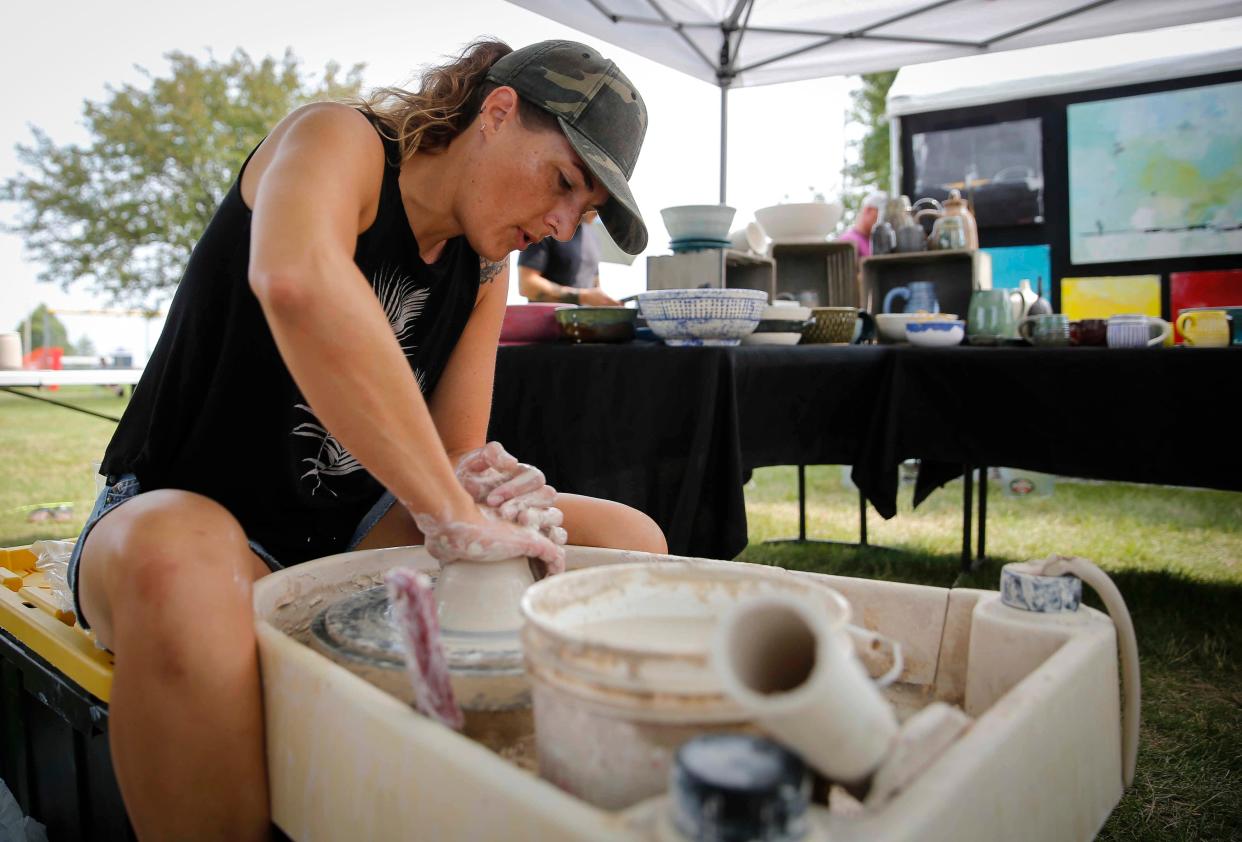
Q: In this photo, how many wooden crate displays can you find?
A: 3